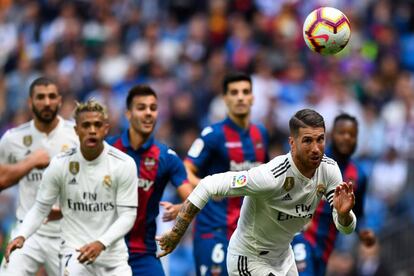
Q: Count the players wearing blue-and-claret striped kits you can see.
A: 3